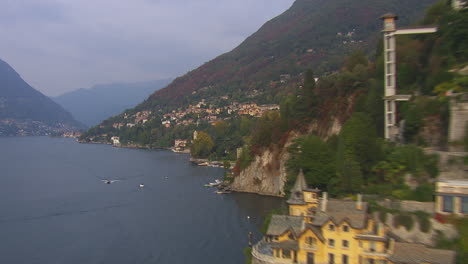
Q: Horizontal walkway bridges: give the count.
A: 2